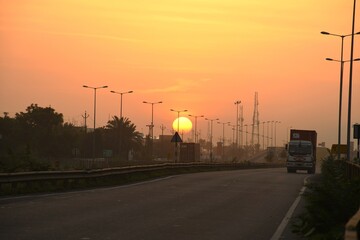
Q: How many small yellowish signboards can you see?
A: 1